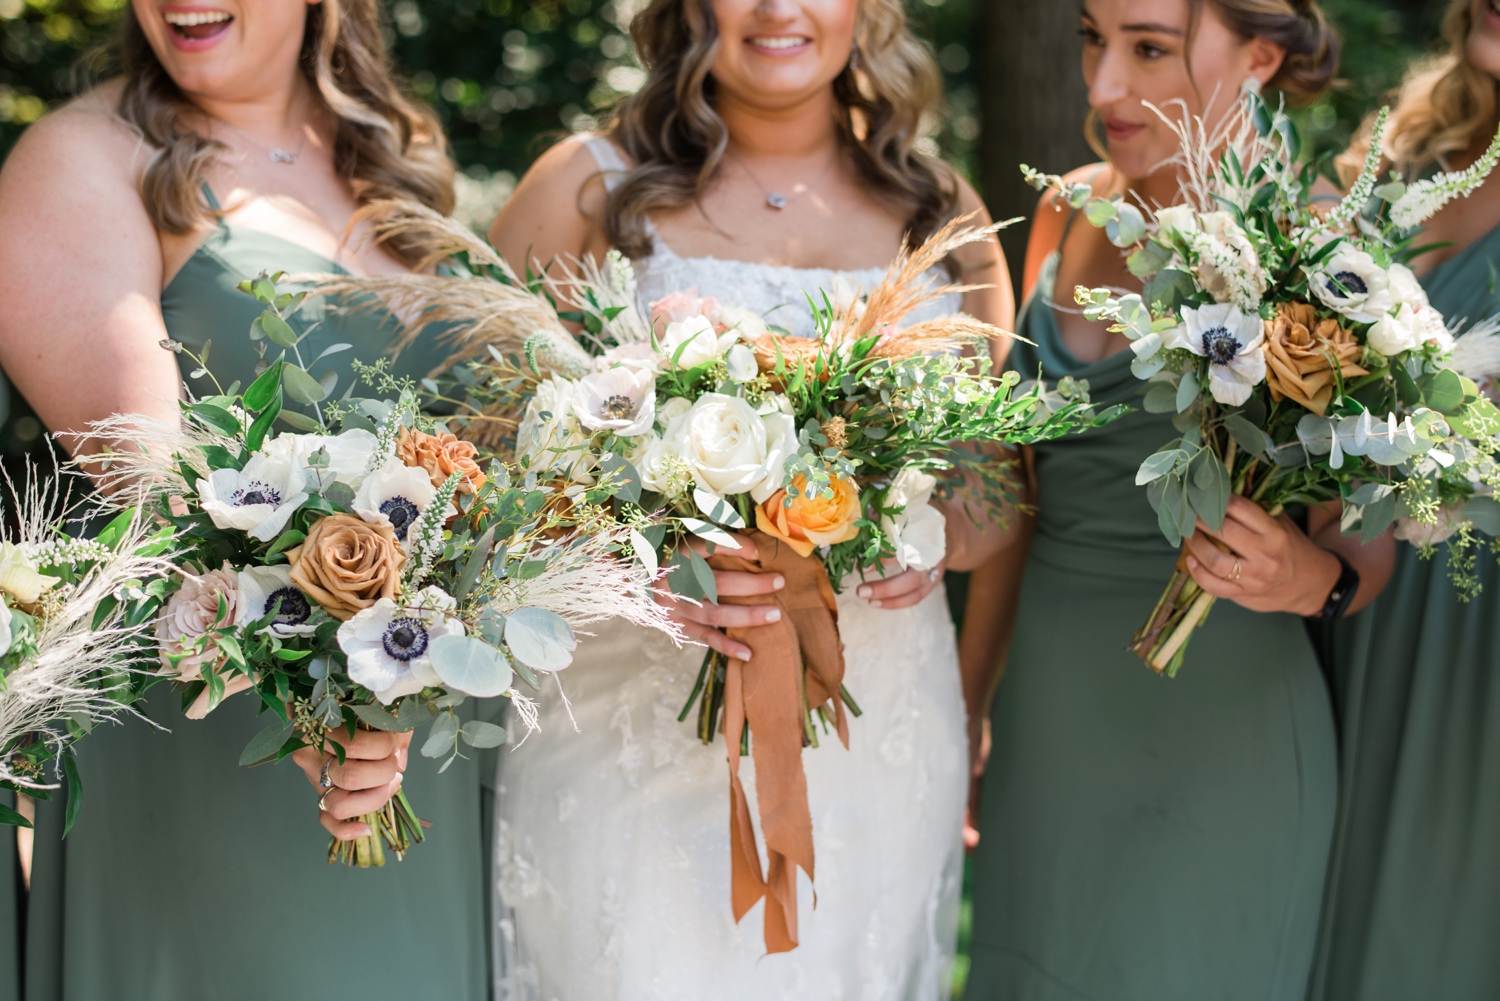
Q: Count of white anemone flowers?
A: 7